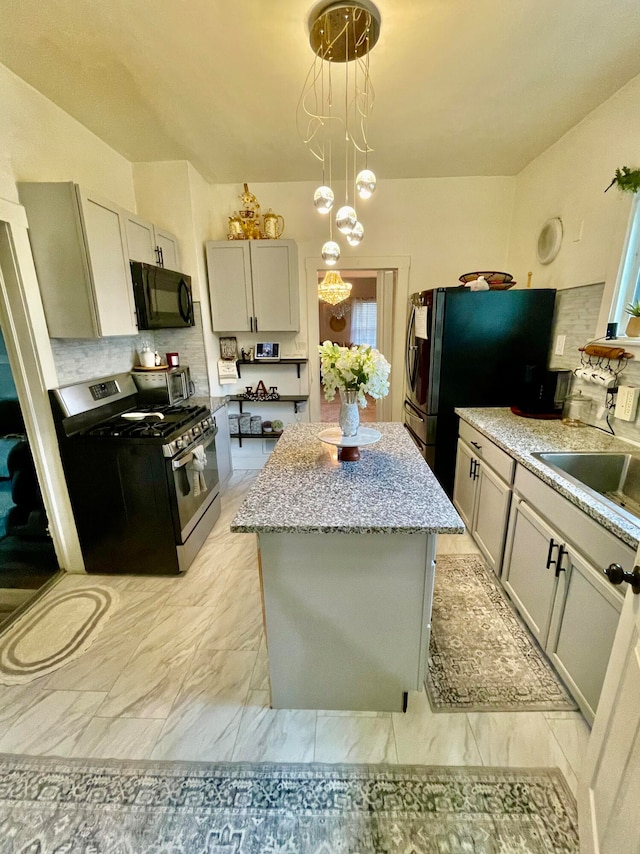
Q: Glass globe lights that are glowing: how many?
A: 5